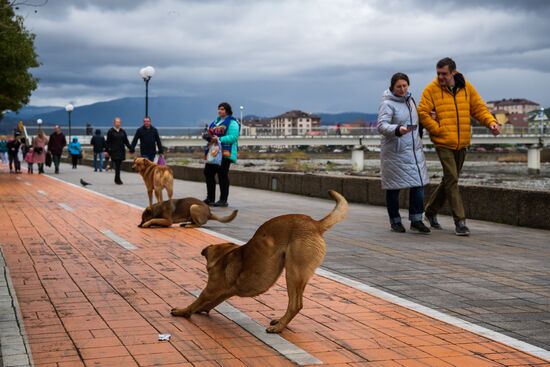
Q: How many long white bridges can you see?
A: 1